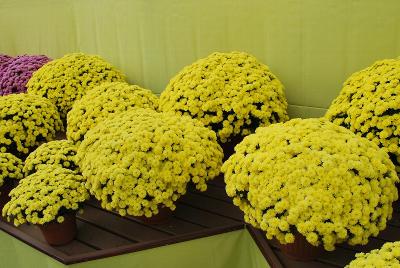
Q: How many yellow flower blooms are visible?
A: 11